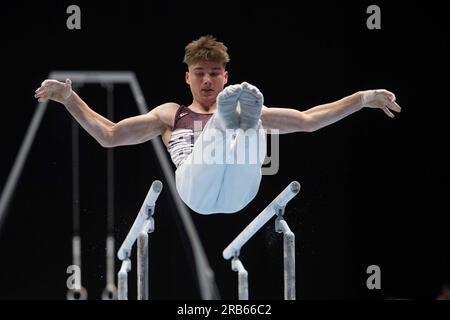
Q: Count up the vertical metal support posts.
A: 4